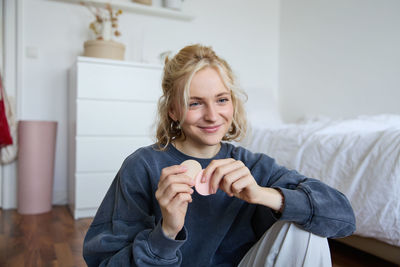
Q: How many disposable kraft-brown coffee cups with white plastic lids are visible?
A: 0